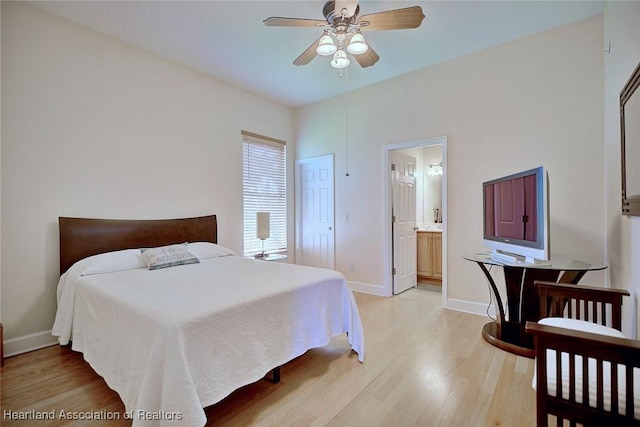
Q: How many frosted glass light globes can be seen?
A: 3